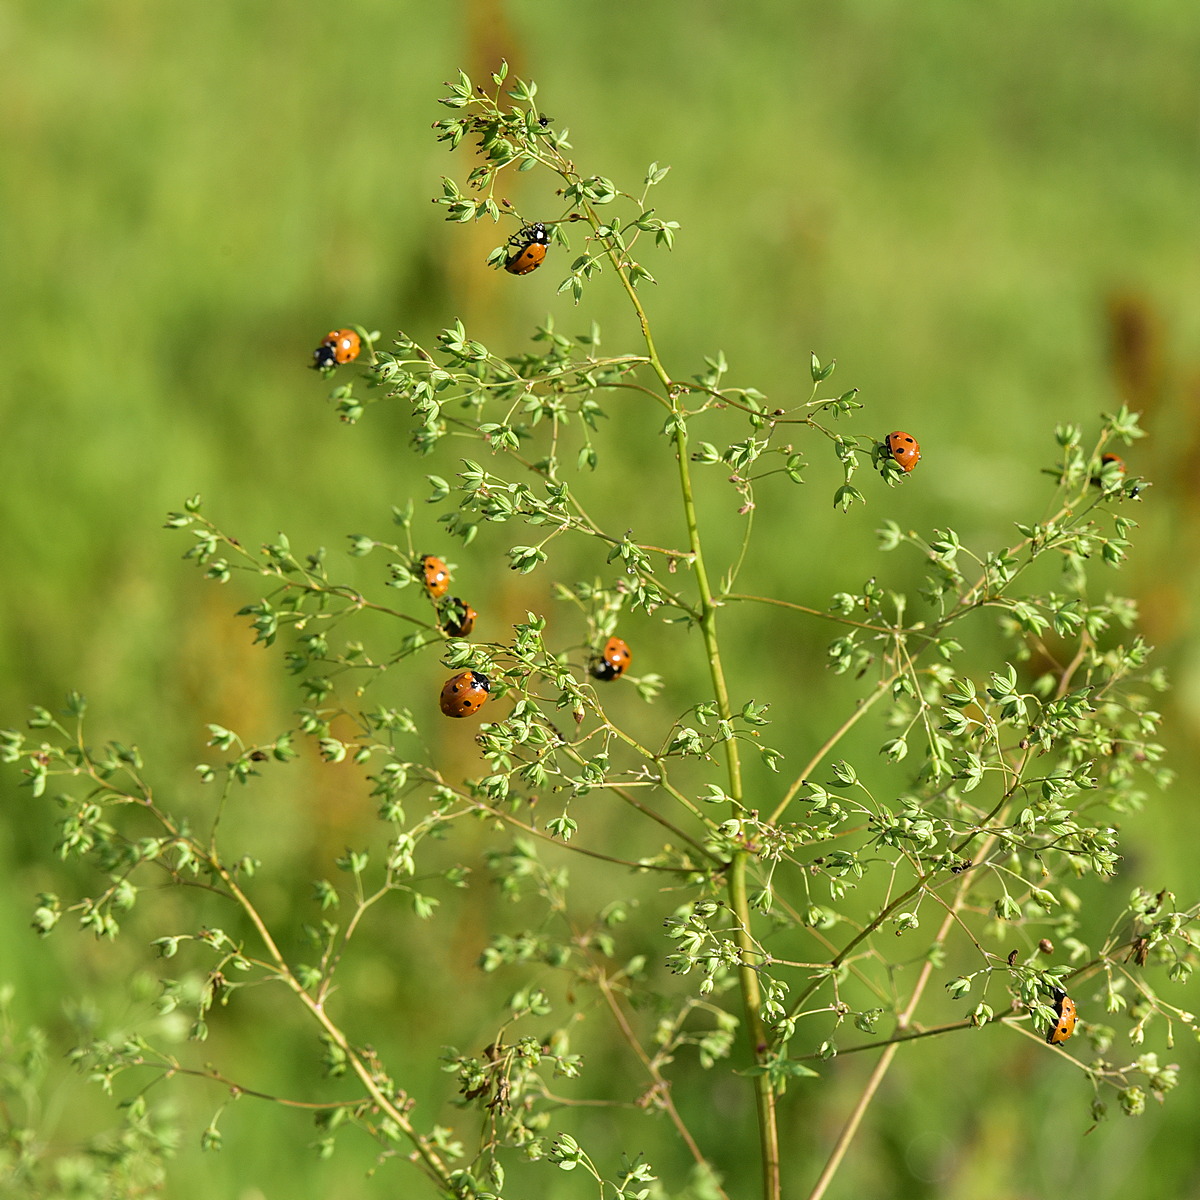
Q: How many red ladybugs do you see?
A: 9